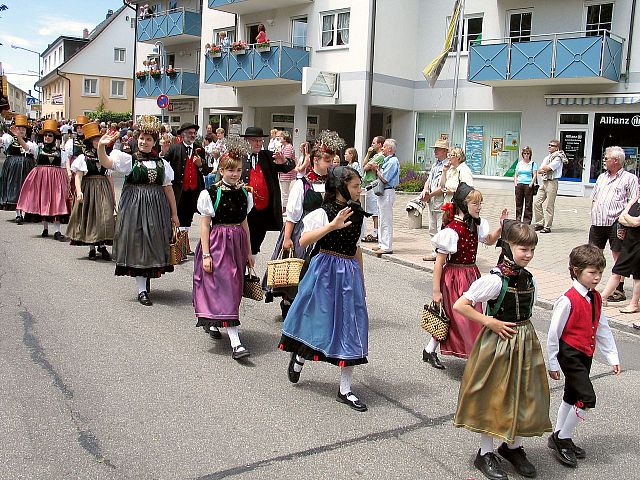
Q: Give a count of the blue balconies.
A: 5